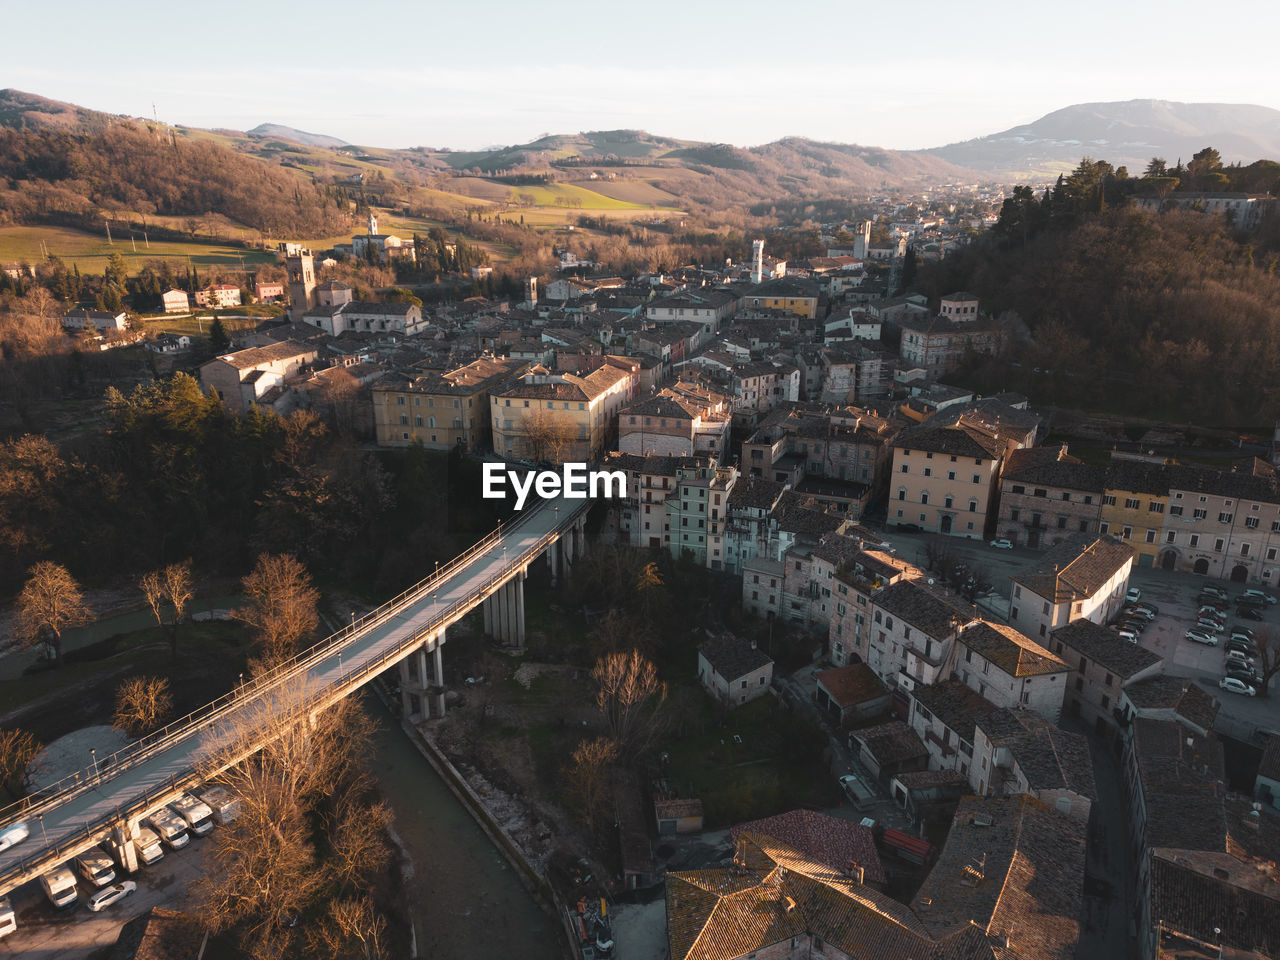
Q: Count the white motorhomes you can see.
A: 7